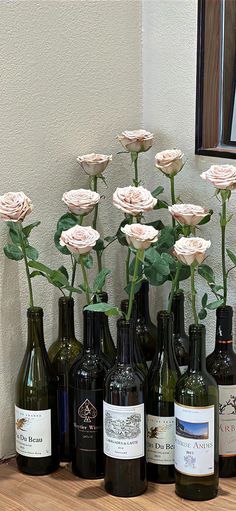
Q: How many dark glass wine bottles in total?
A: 11